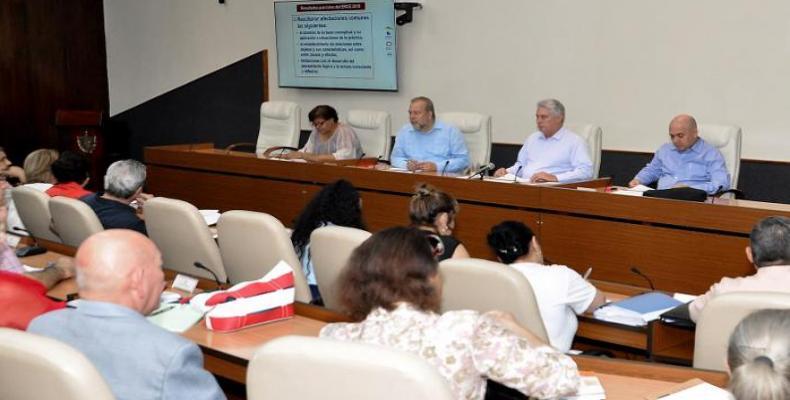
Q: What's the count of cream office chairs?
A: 14